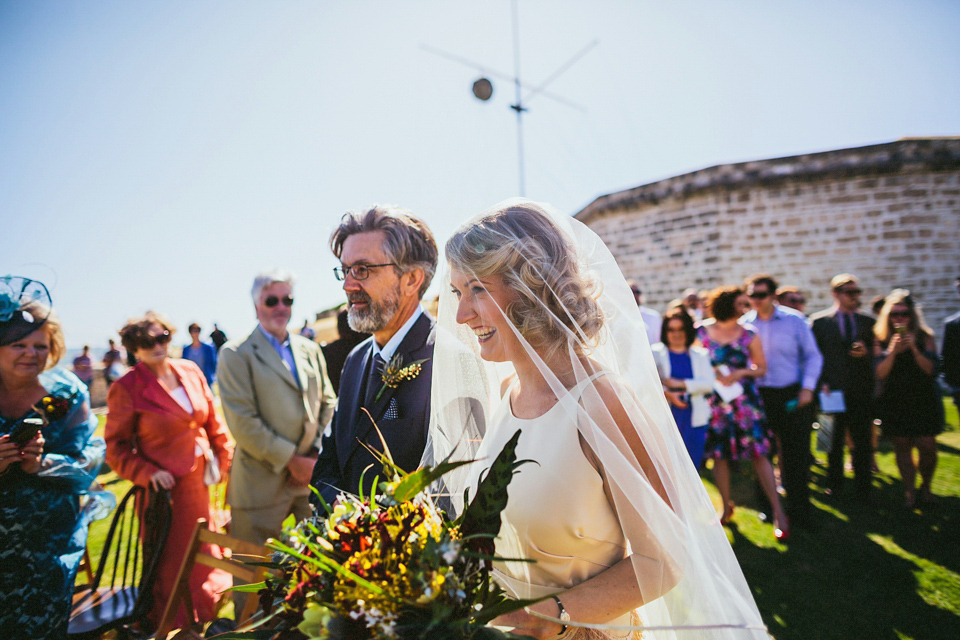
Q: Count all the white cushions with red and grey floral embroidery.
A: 0